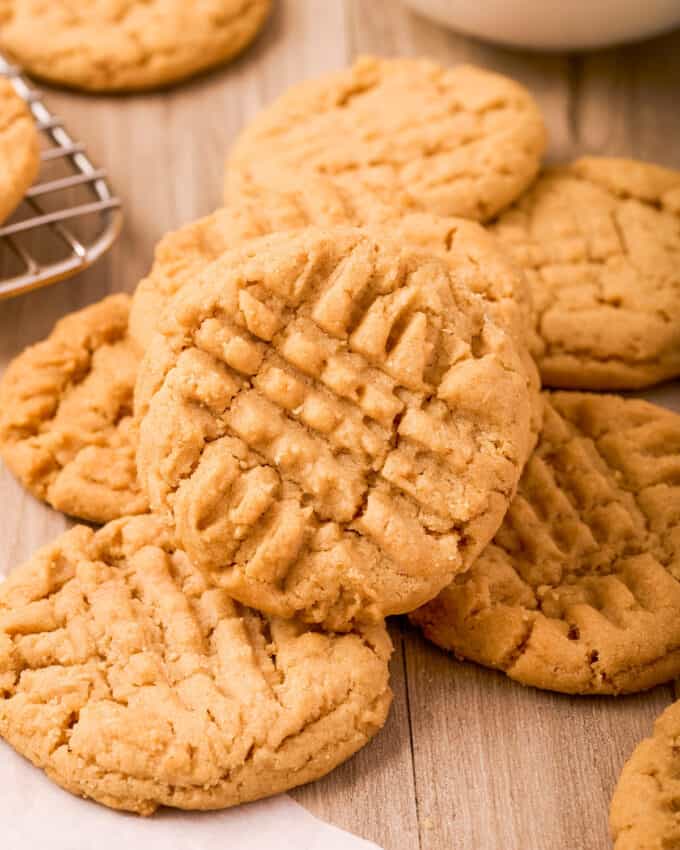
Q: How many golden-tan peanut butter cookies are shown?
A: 10